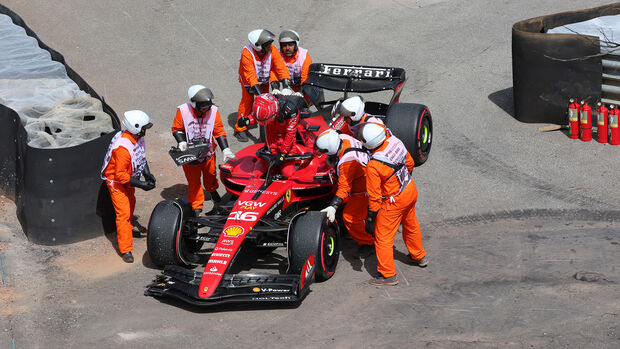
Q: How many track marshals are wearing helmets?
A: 7